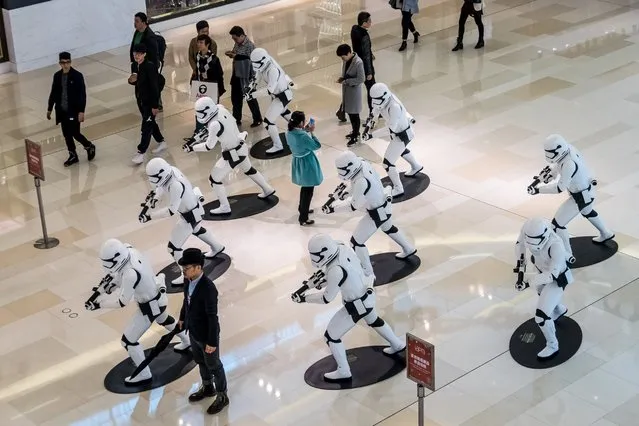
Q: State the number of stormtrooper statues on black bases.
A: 9